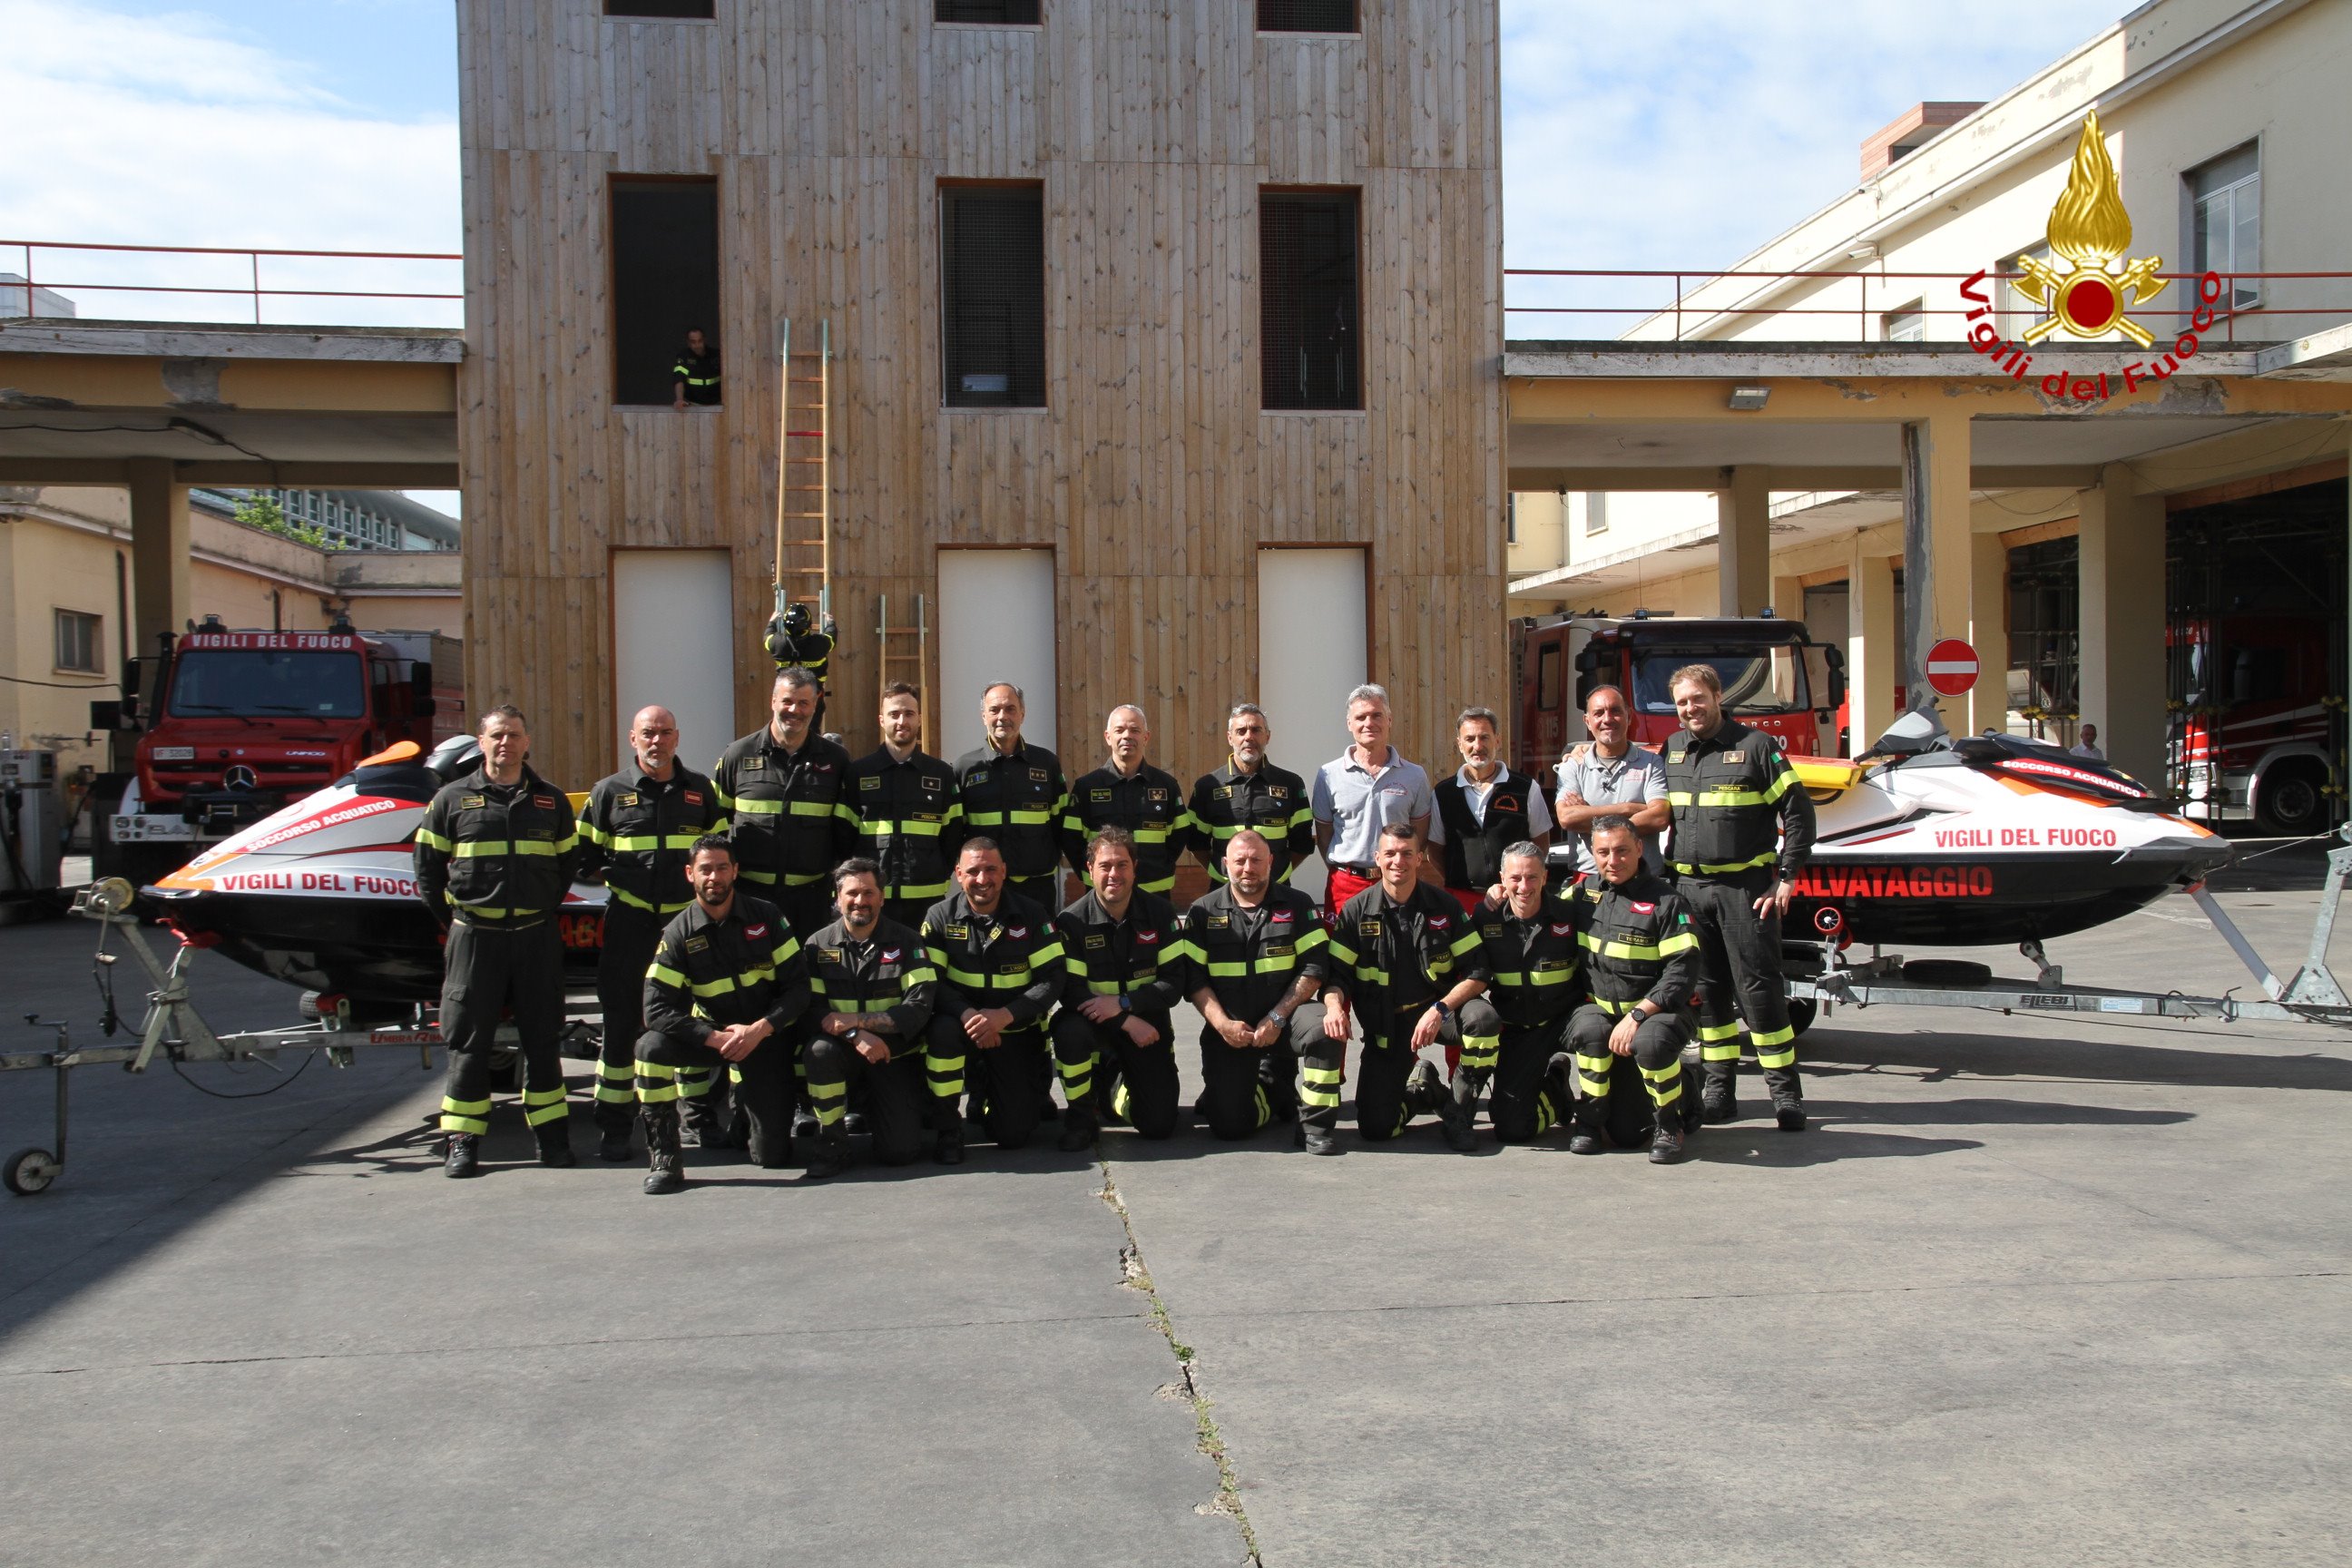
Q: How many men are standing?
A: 11